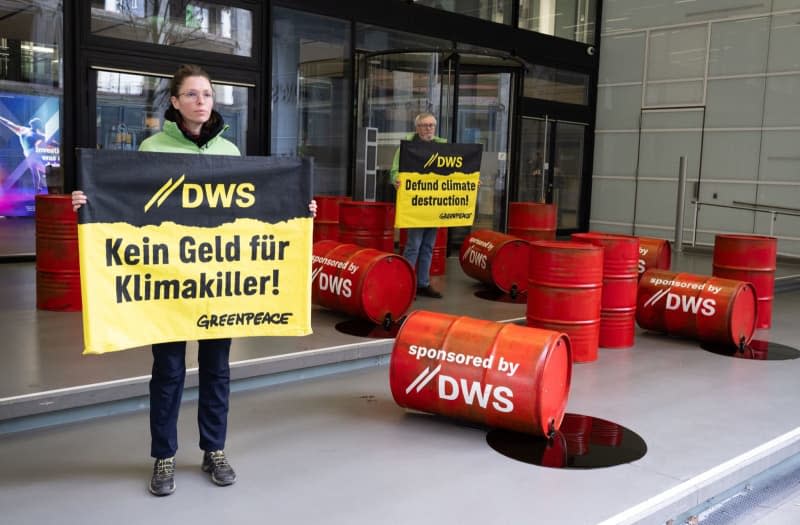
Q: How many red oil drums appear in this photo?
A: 13